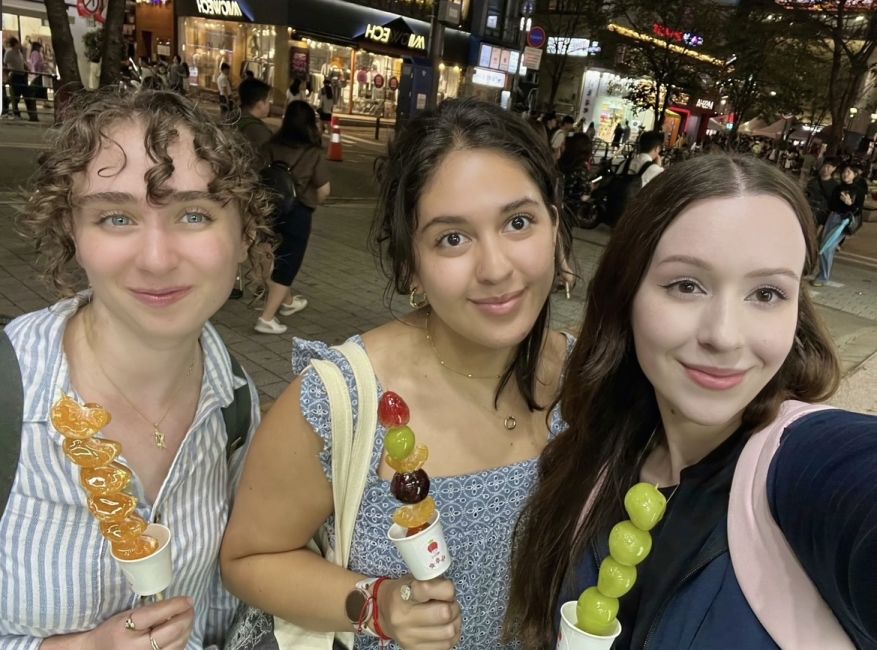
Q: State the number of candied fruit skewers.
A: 3